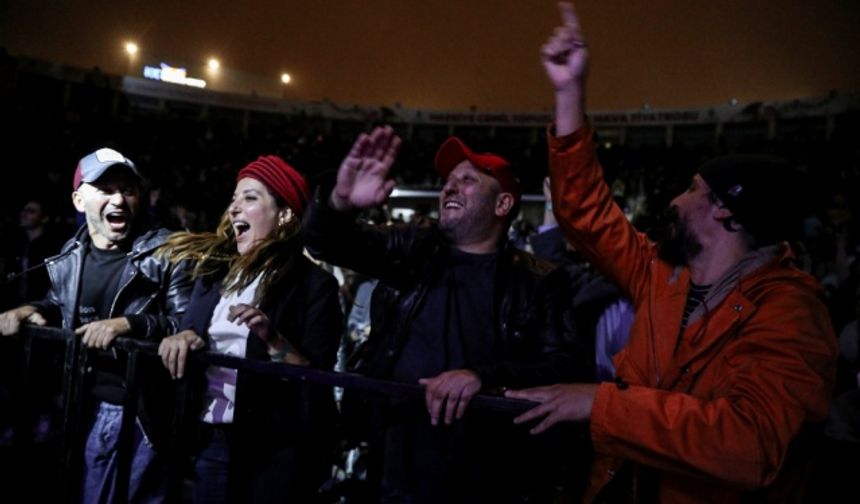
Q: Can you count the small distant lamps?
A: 3